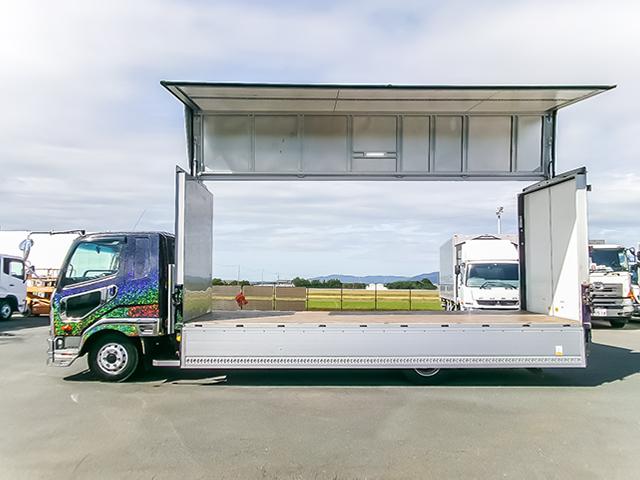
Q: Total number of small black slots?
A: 10